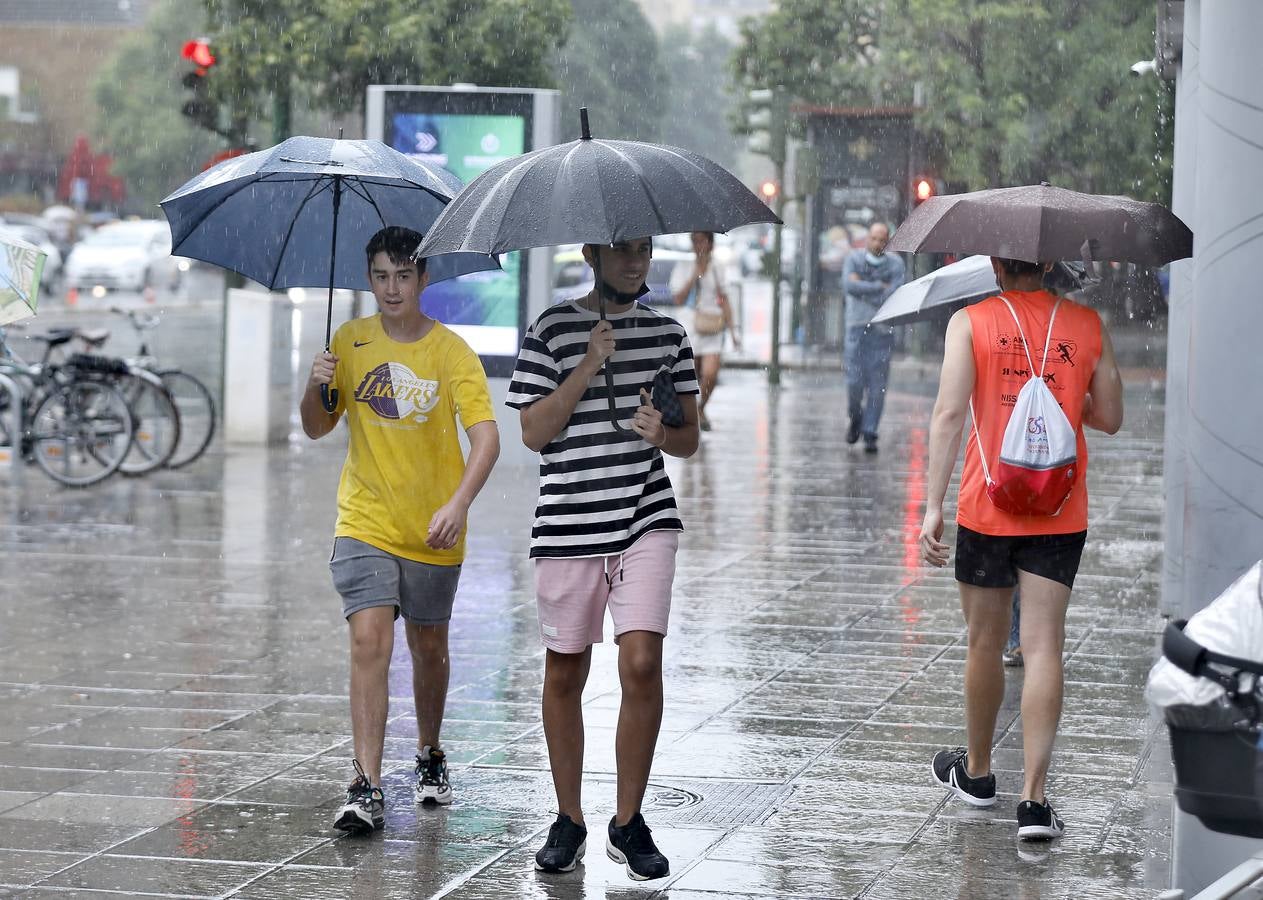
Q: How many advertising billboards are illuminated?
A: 1